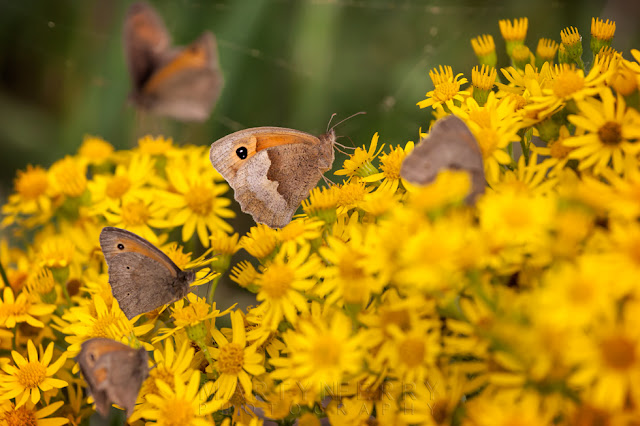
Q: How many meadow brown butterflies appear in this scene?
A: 5